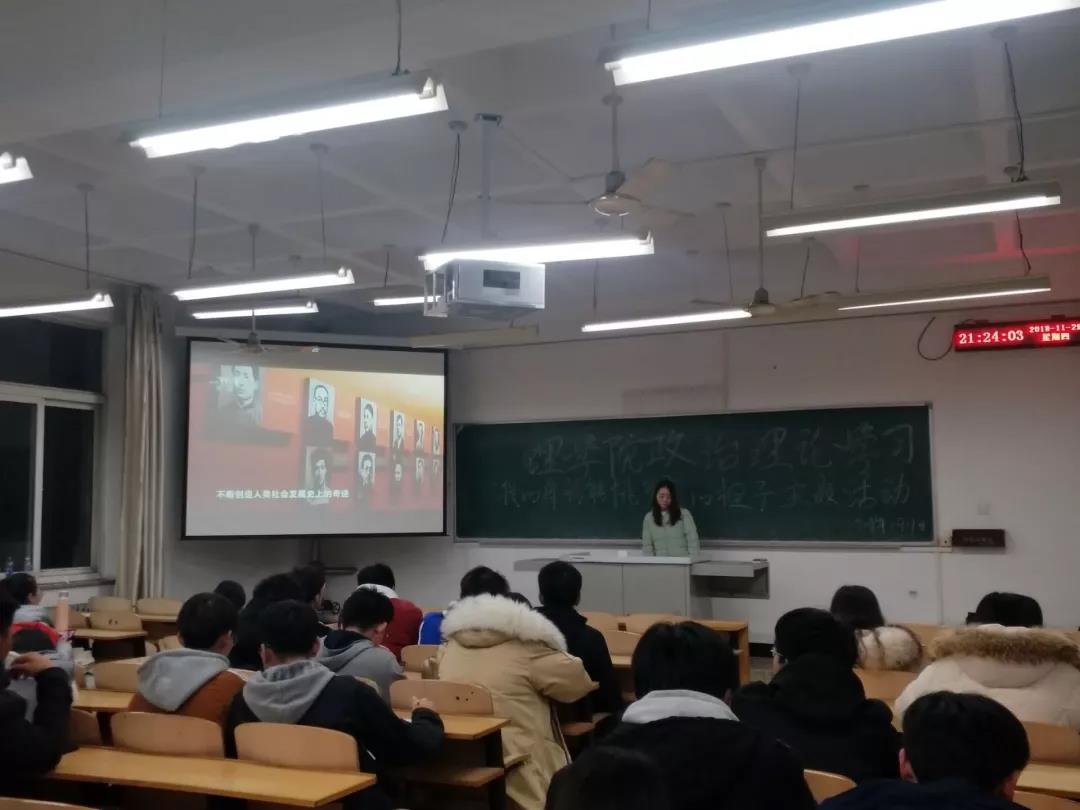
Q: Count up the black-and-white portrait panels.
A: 11